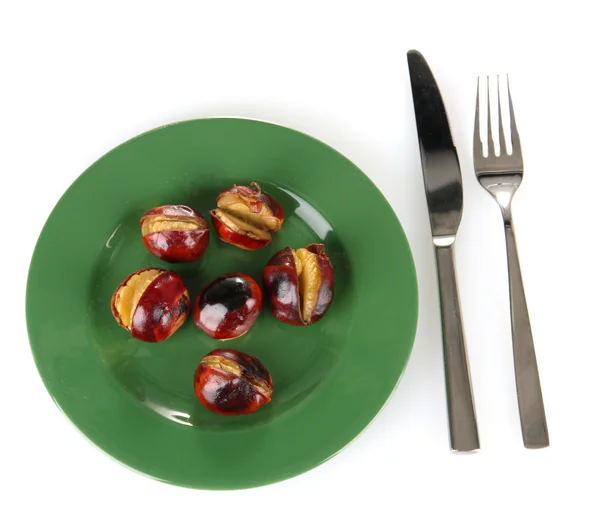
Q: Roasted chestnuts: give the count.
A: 6